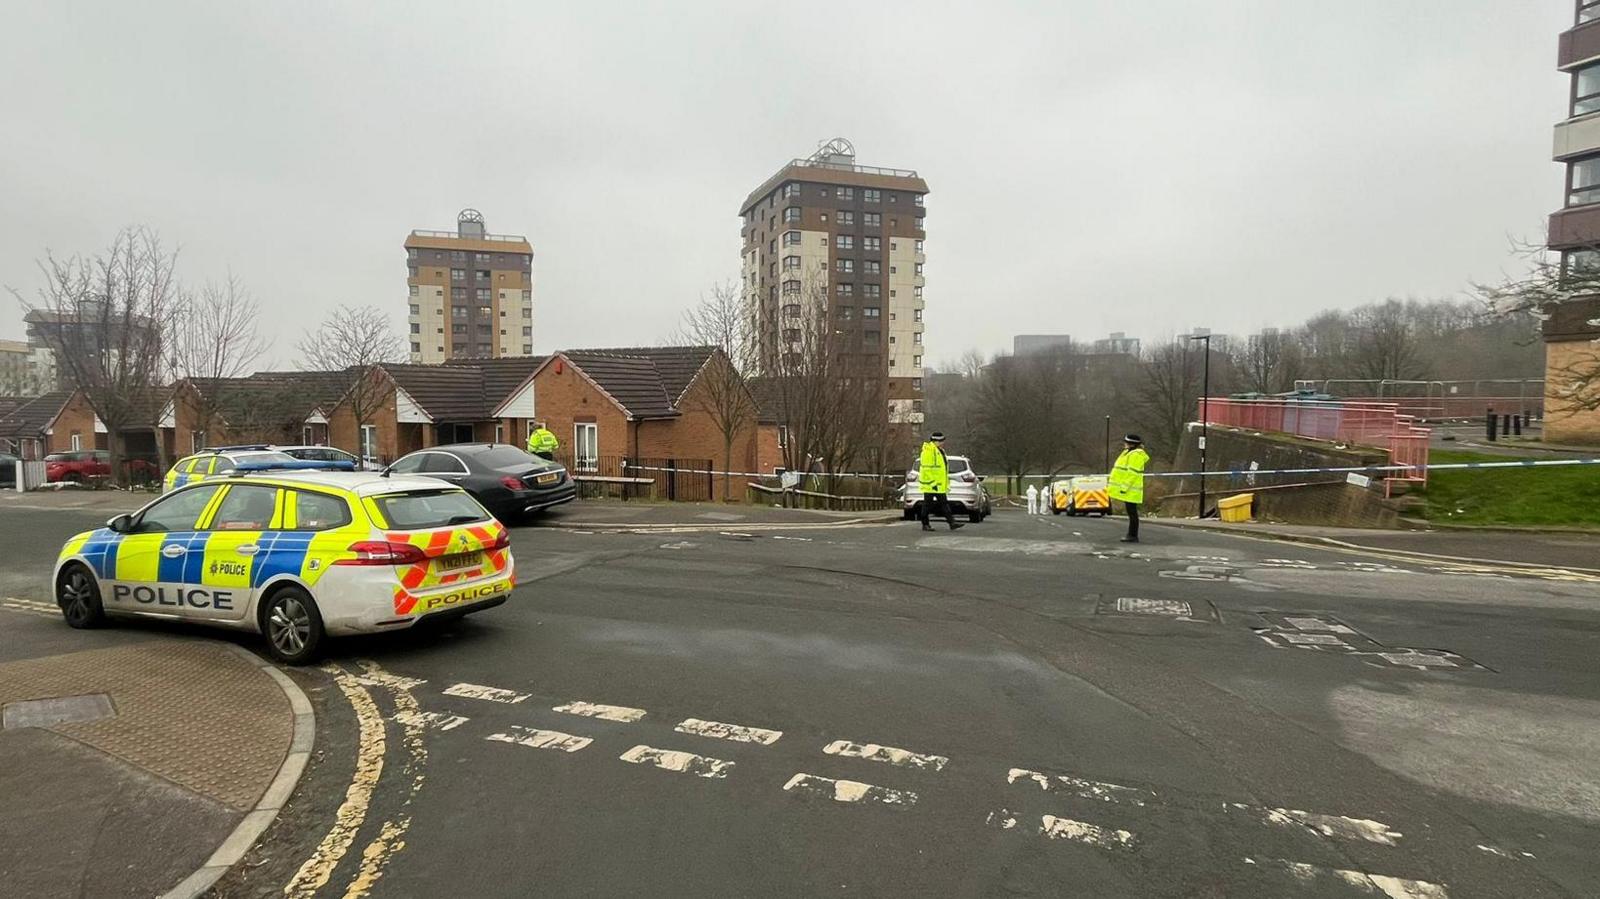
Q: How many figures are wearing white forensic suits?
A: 2